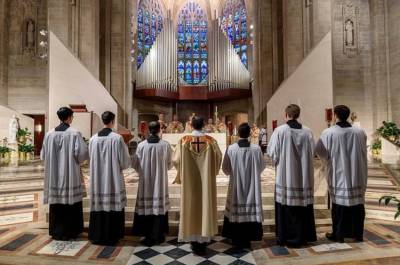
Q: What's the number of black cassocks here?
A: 6